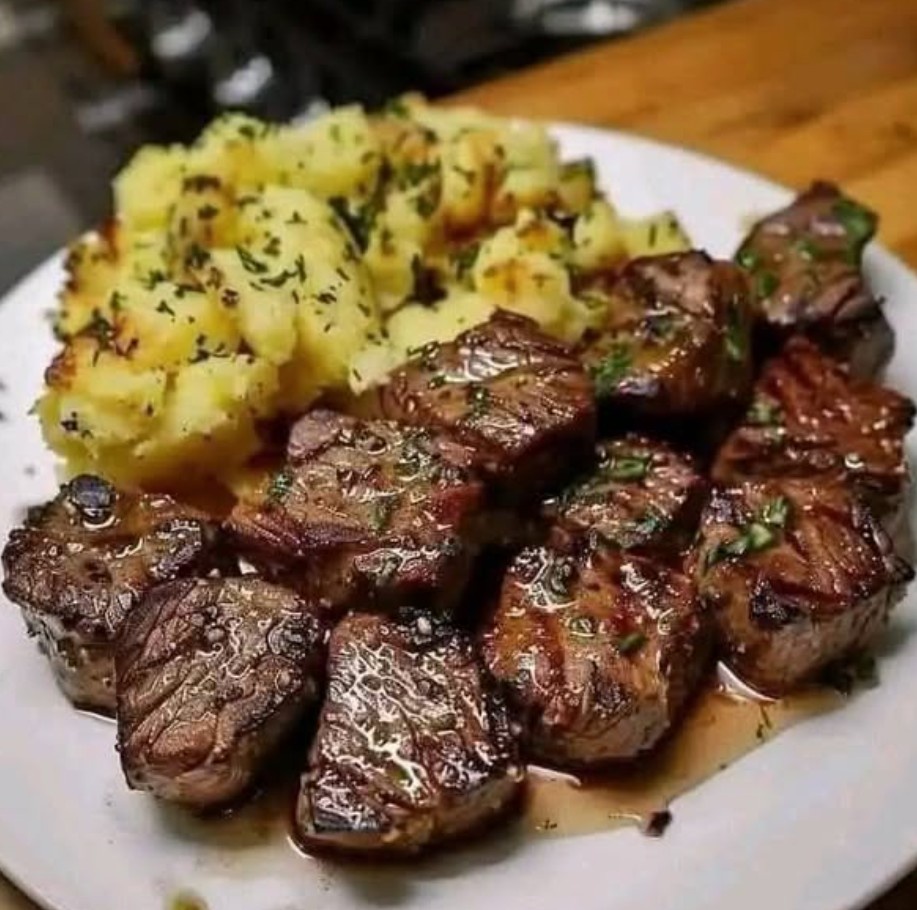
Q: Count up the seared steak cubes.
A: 11